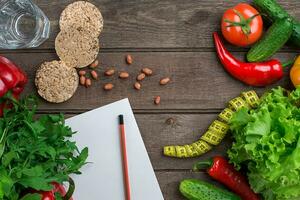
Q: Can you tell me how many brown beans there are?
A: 14